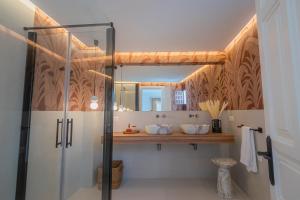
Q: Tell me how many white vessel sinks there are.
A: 2